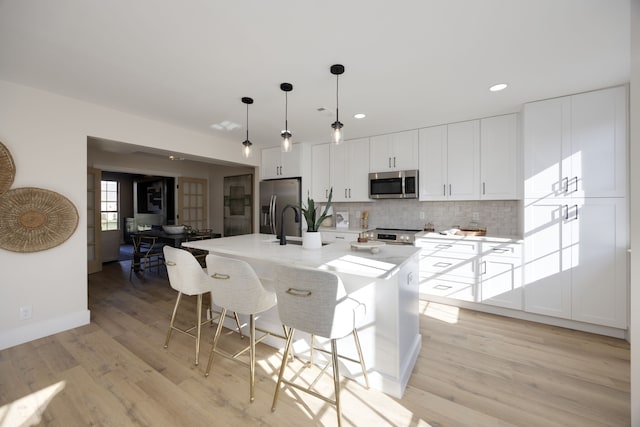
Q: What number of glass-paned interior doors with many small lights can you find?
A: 2